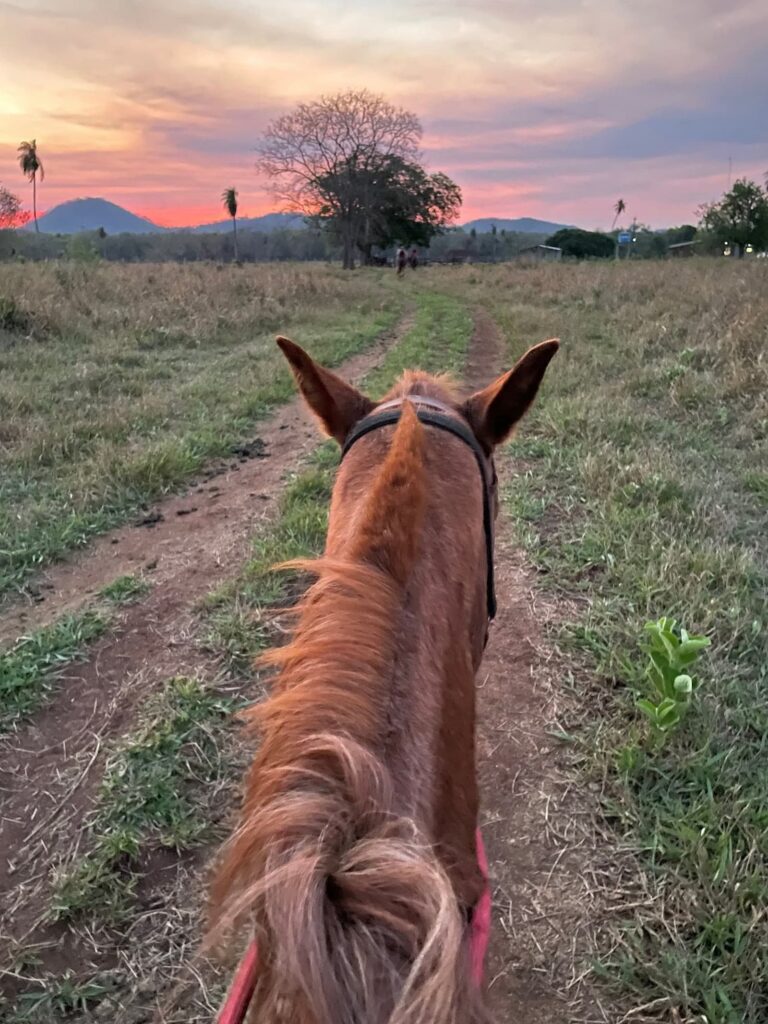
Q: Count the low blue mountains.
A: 3